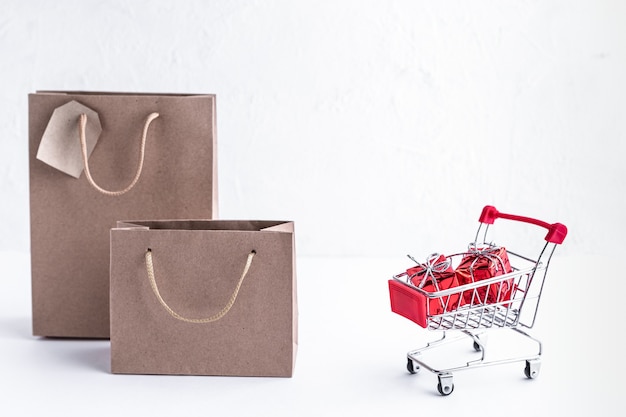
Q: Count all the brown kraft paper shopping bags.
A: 2